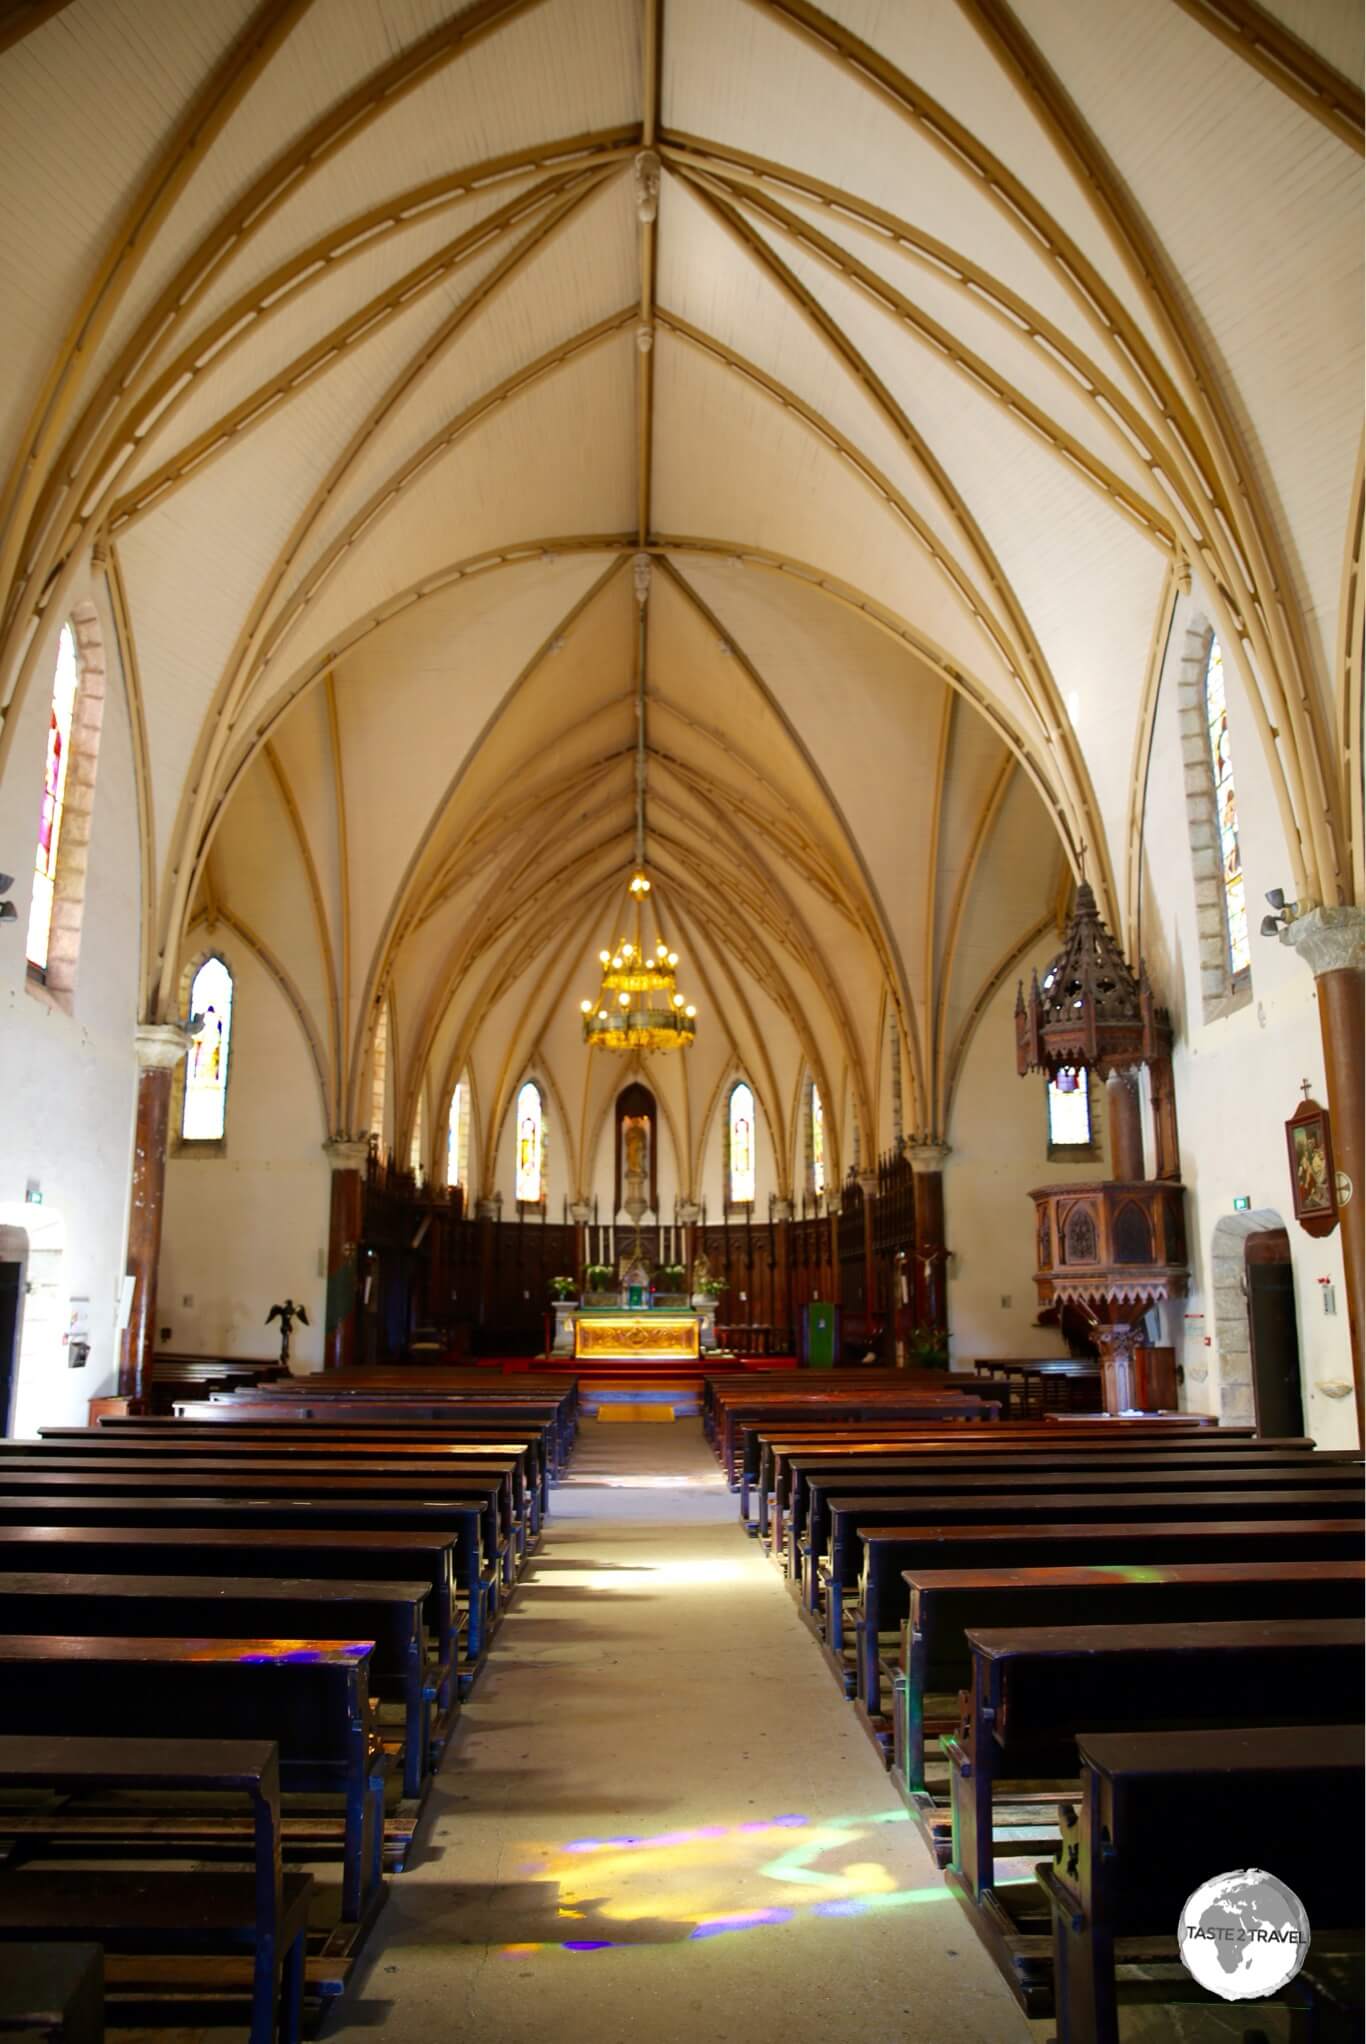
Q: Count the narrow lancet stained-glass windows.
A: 8